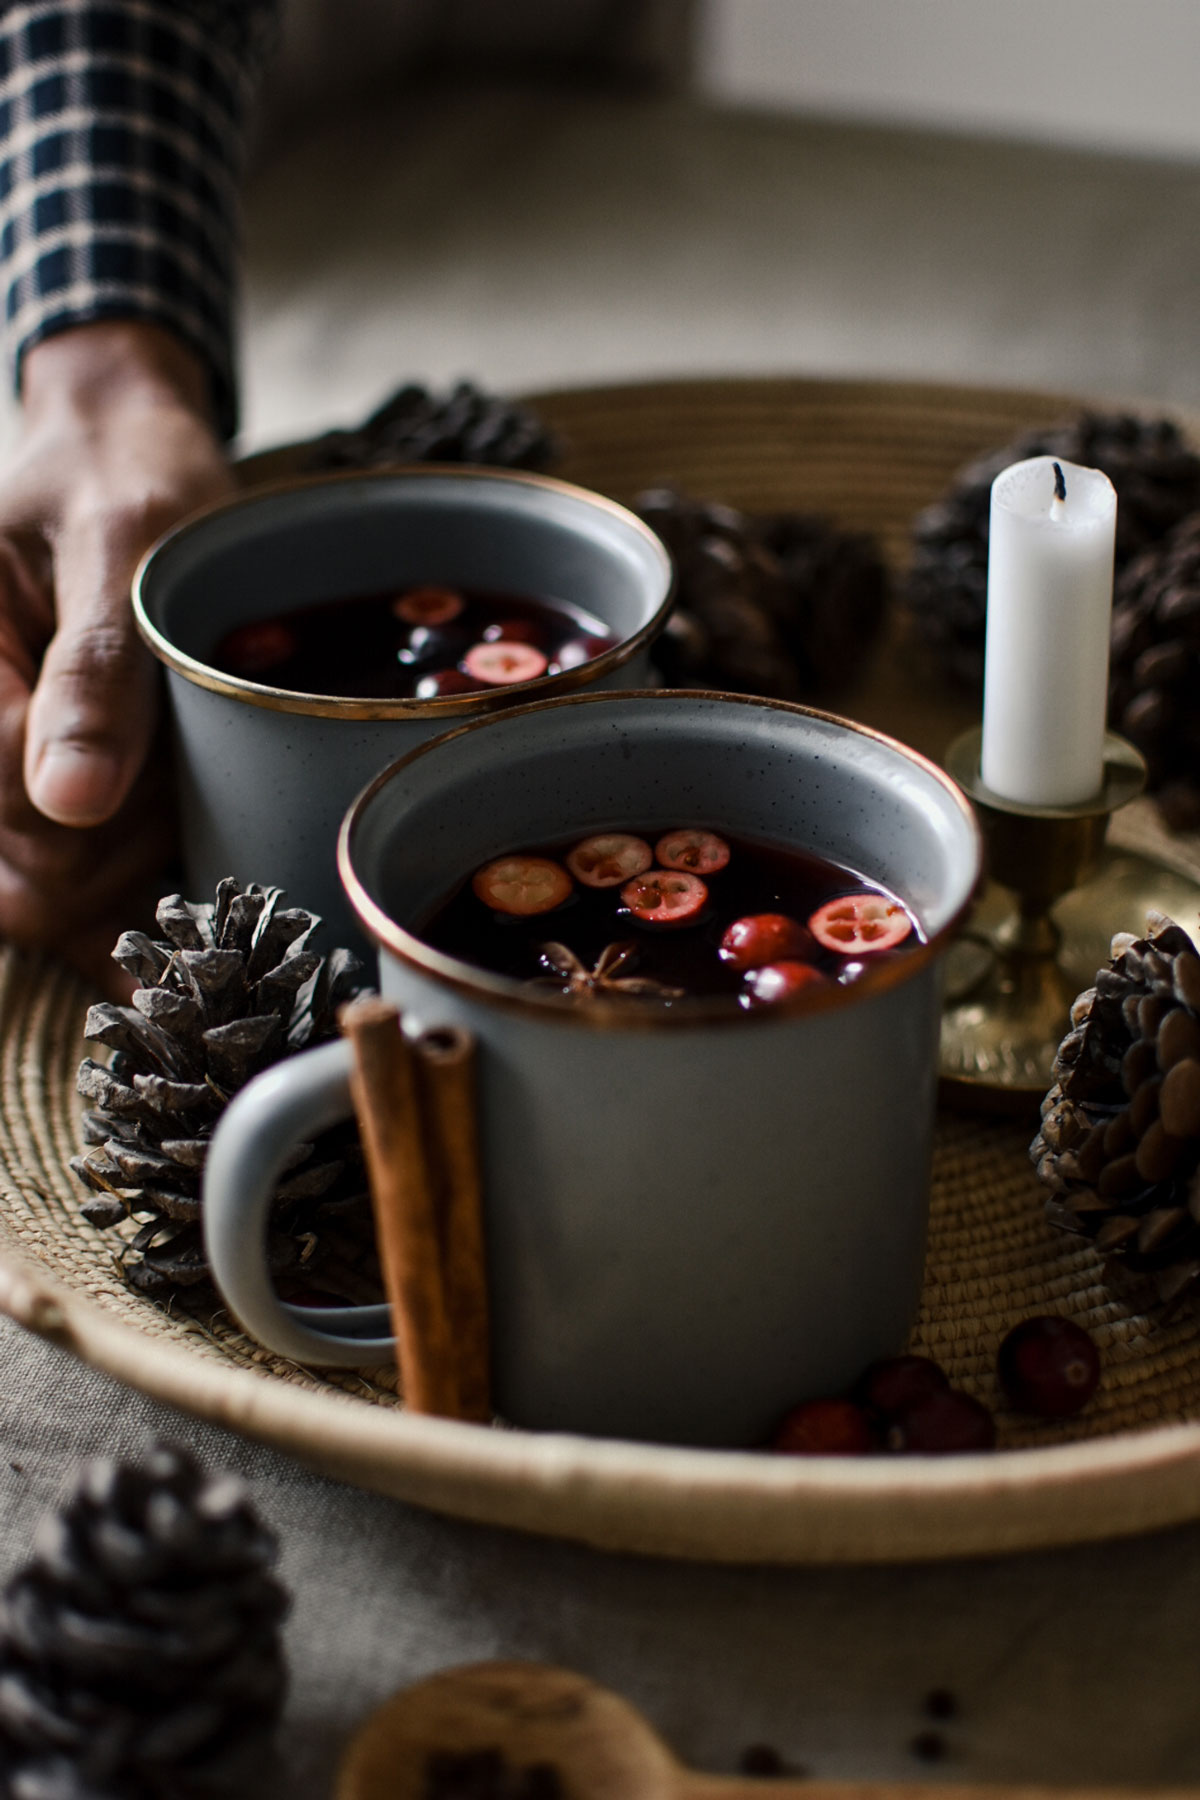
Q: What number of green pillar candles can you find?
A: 0